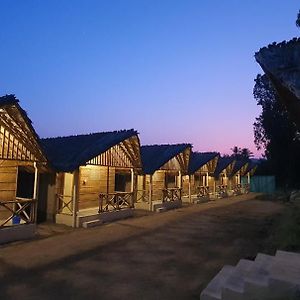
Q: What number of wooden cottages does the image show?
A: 7